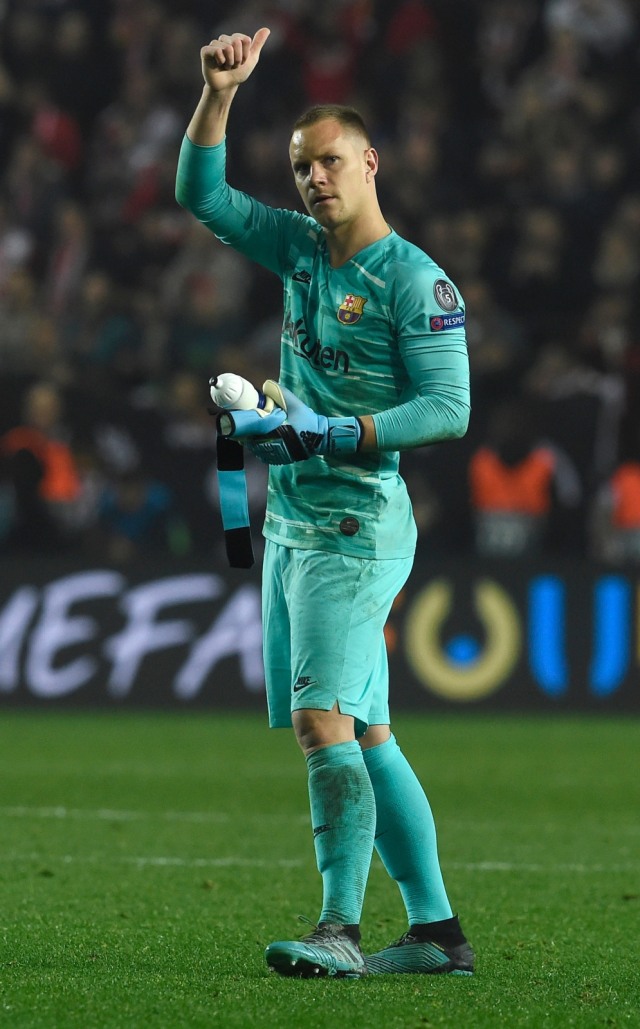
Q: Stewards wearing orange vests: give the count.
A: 3